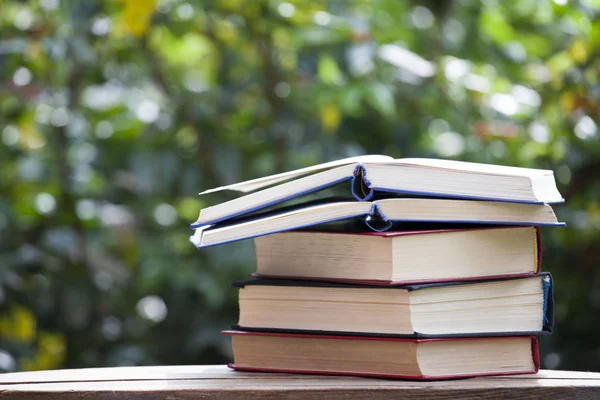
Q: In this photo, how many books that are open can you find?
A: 2